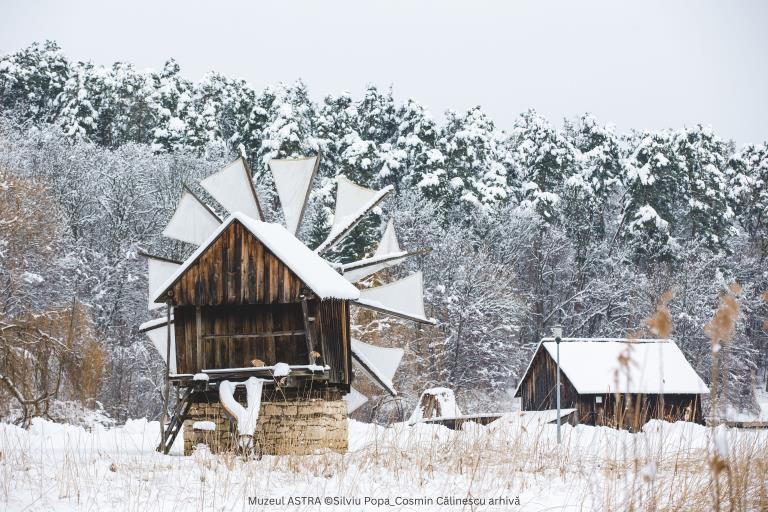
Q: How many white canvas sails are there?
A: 10